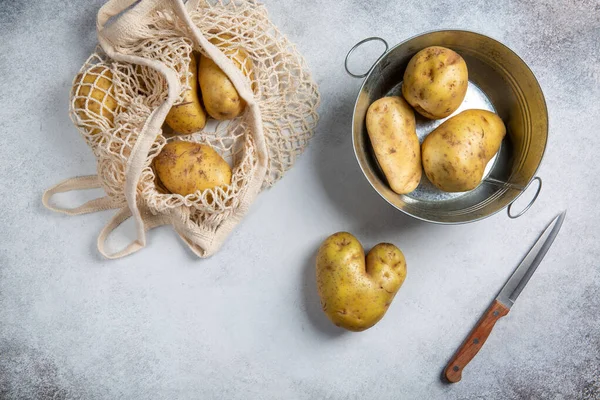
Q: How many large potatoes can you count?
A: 8